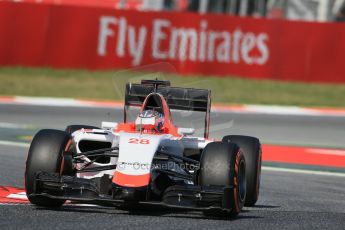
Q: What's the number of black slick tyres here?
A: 4